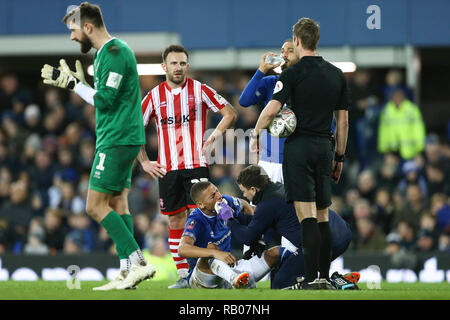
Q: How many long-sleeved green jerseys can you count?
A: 1